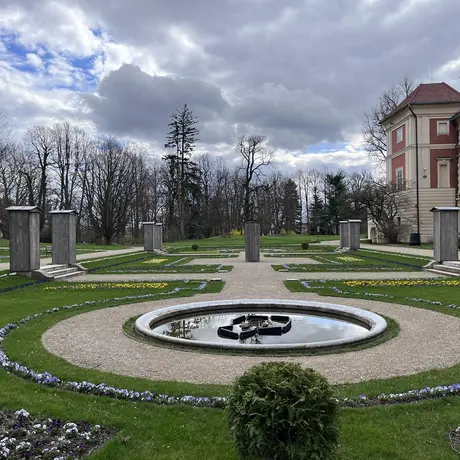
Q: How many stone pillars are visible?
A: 8